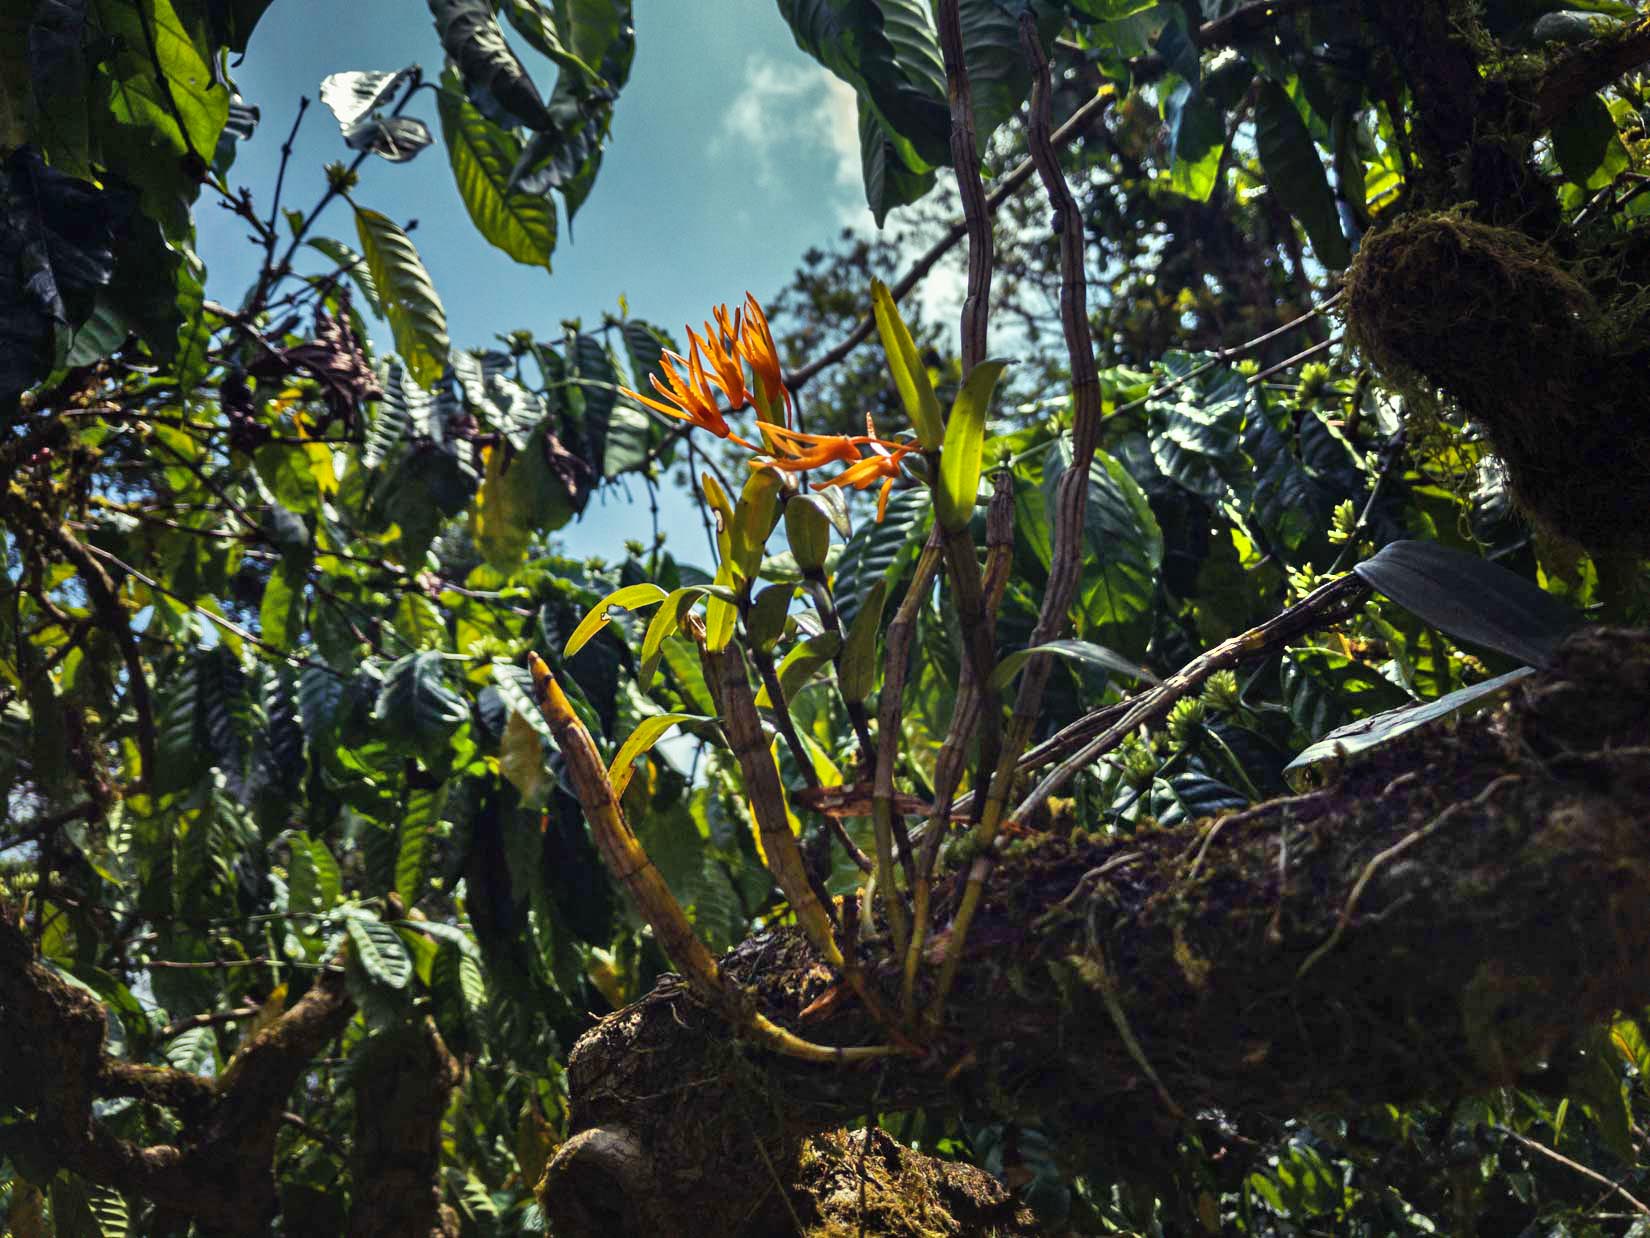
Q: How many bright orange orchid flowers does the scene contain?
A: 5